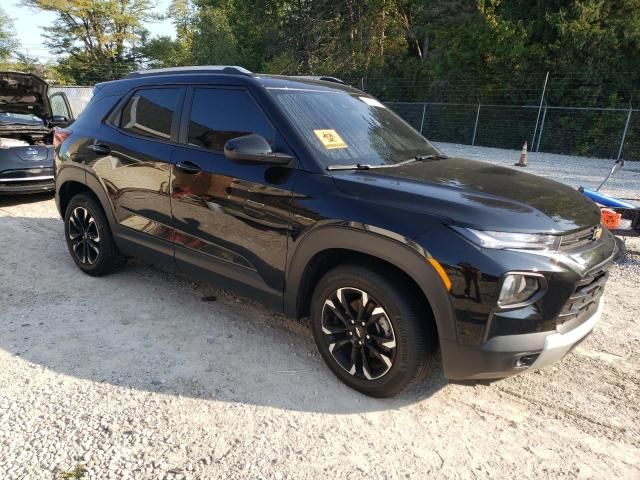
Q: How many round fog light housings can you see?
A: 1